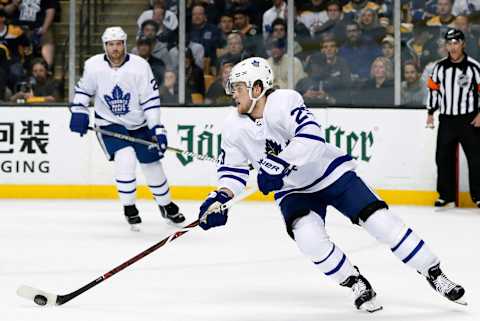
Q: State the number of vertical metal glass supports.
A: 4